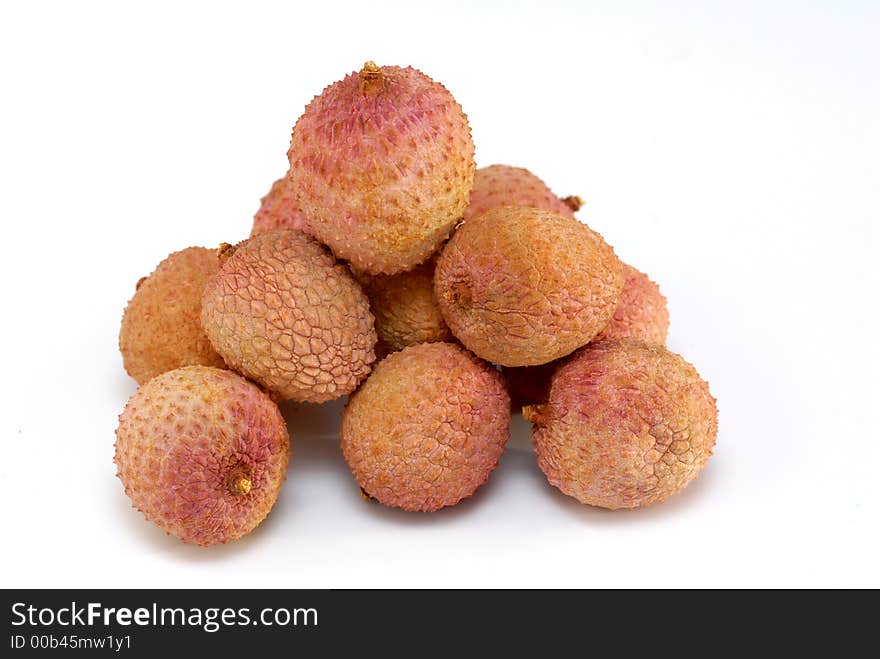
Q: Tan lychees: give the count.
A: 11